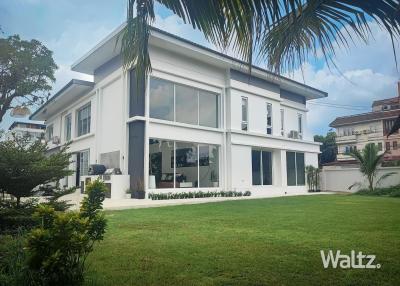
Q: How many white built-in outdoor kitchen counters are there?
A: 1